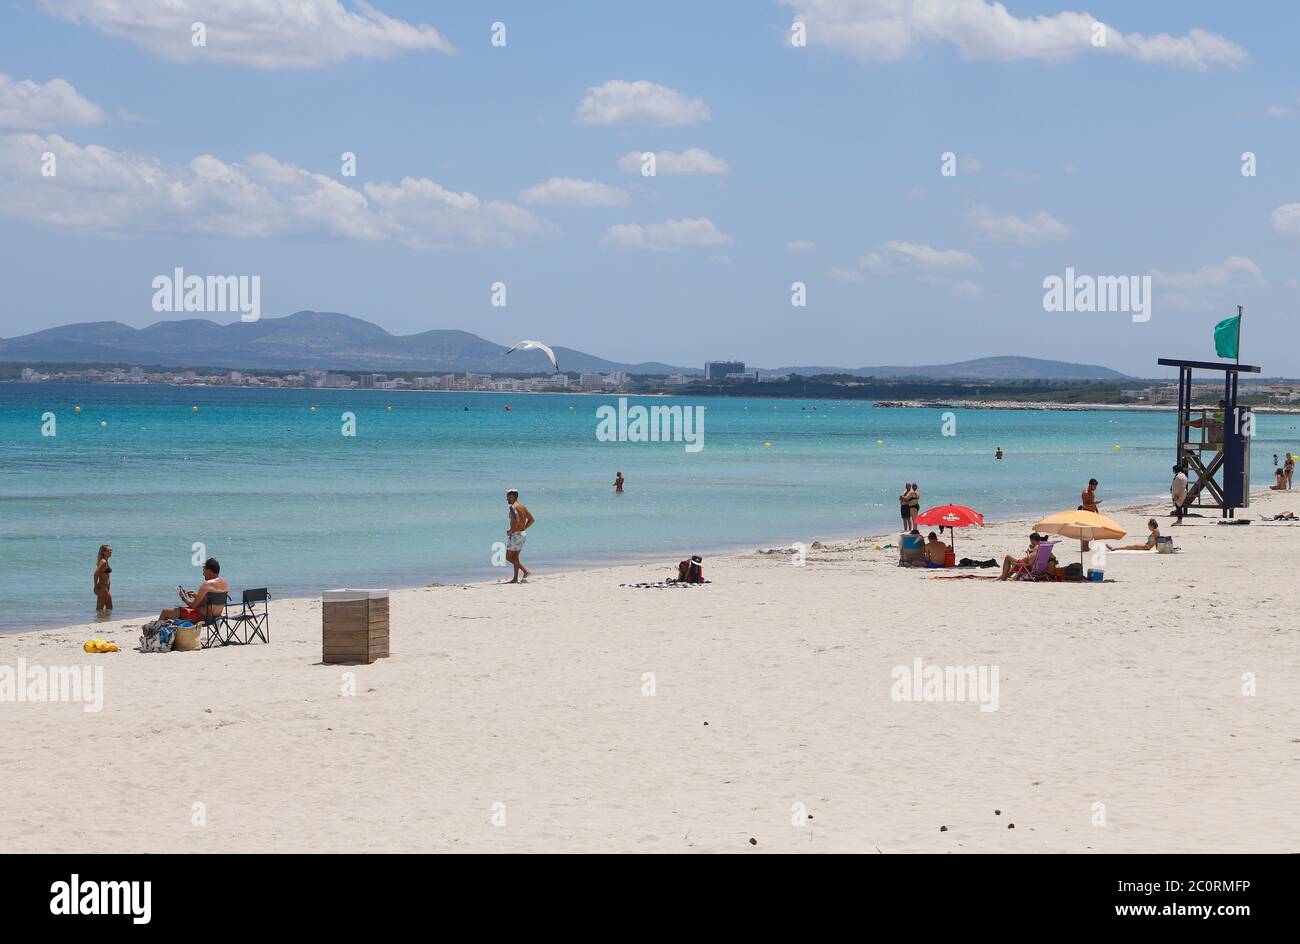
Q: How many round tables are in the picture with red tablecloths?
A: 0